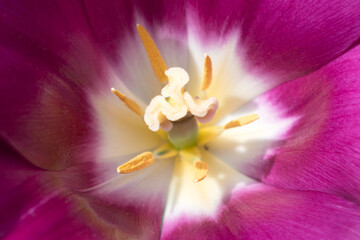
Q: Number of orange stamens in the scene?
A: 6